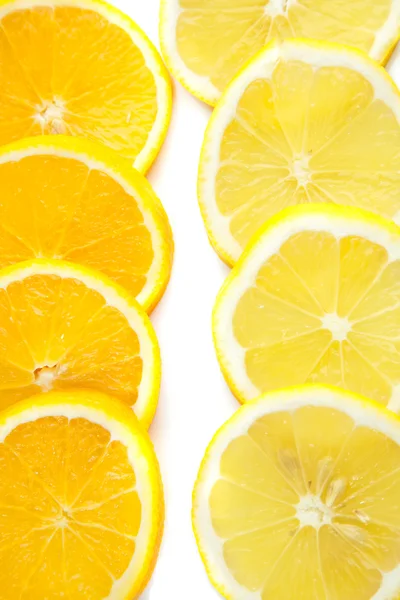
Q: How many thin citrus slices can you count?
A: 8